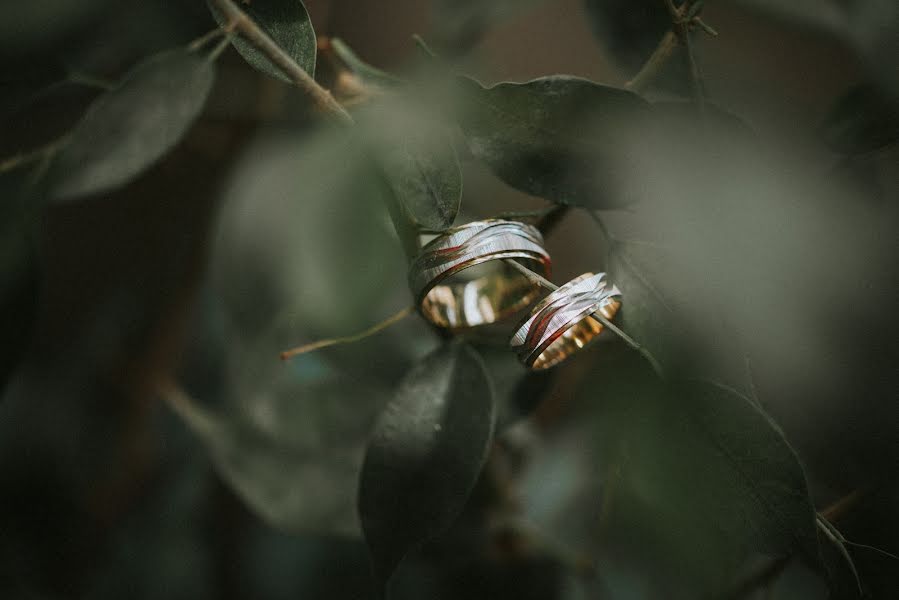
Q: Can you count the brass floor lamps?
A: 0